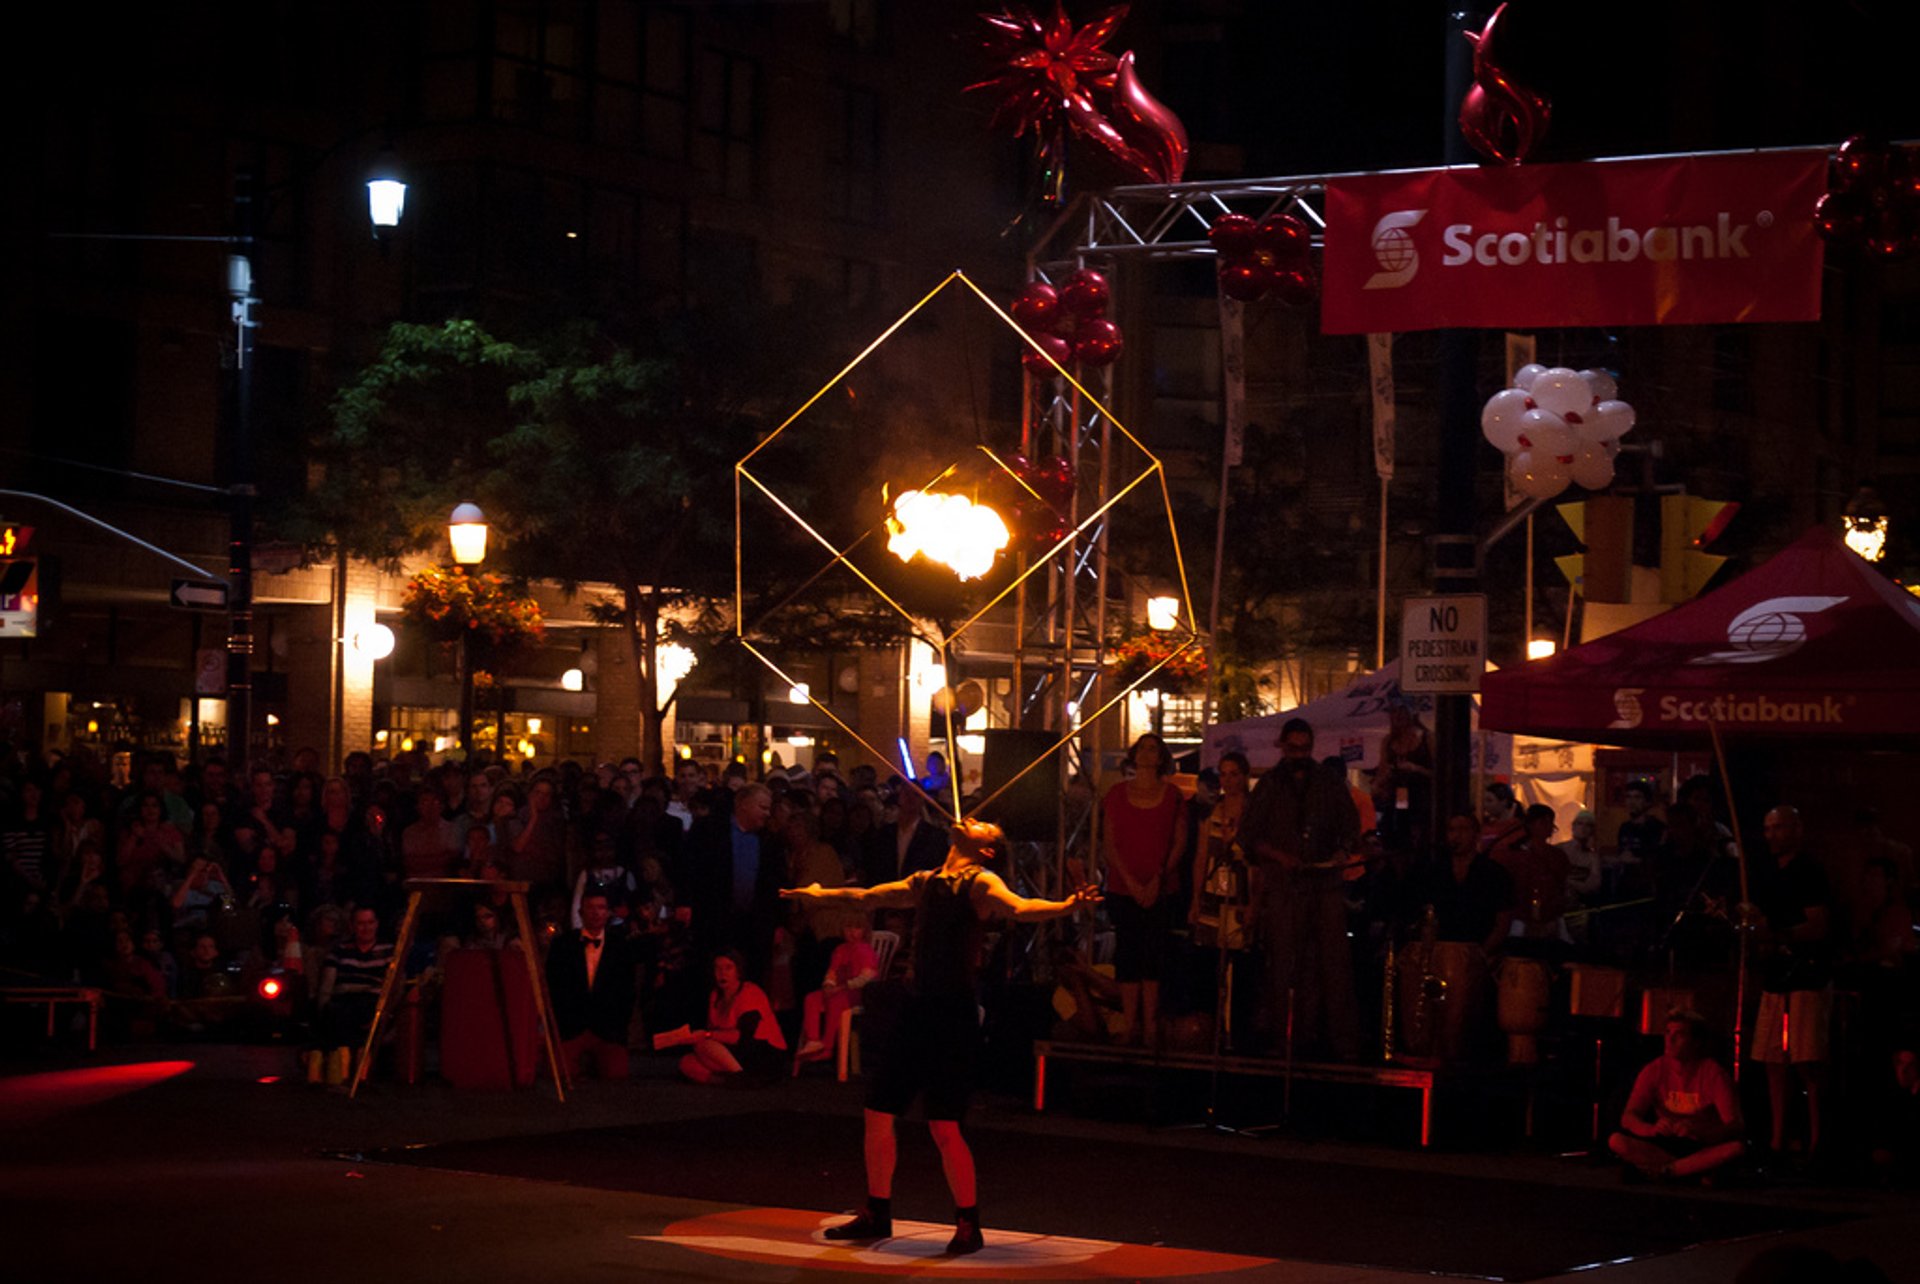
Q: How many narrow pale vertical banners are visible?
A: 3